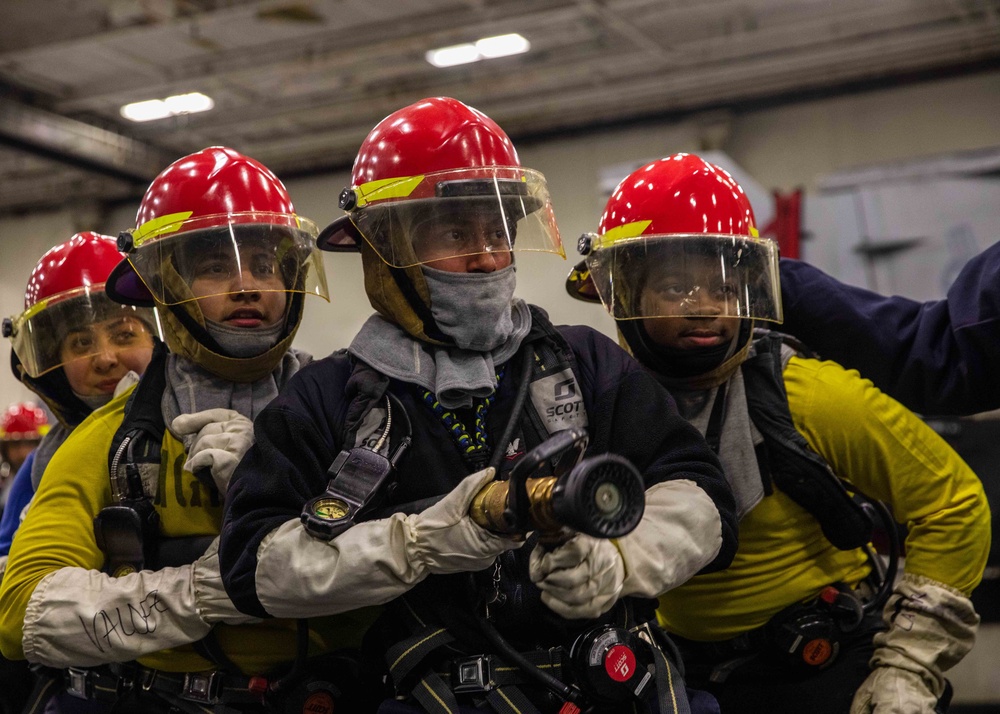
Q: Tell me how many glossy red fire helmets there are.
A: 5